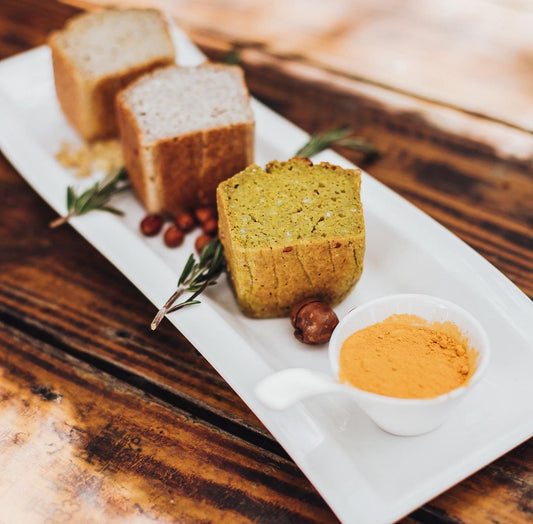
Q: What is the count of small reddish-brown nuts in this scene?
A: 6